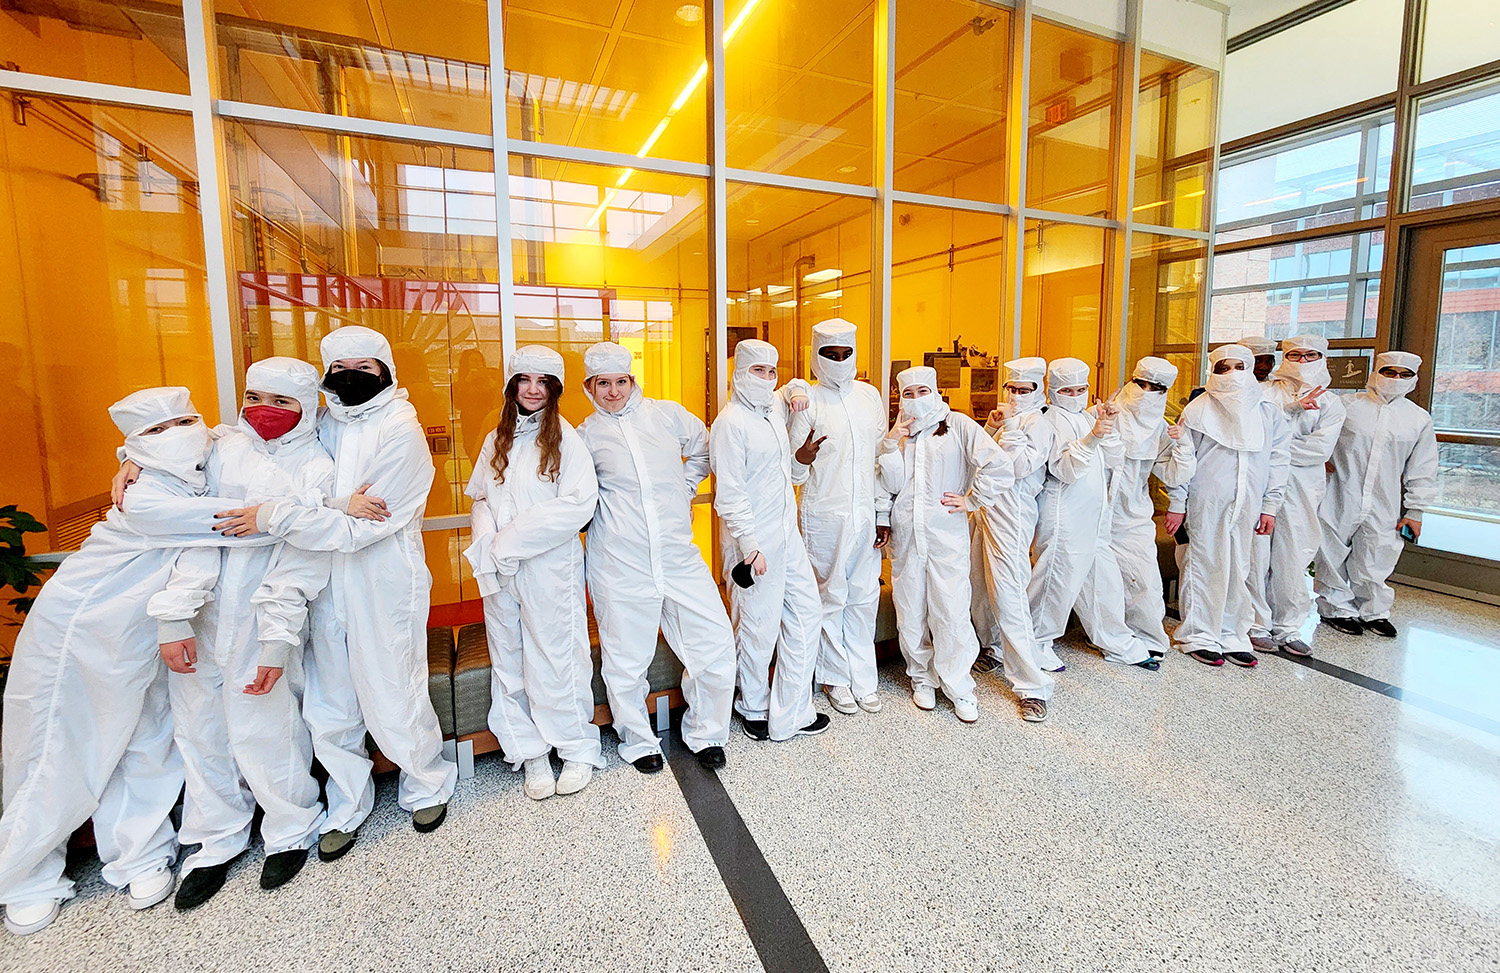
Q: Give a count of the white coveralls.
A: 15